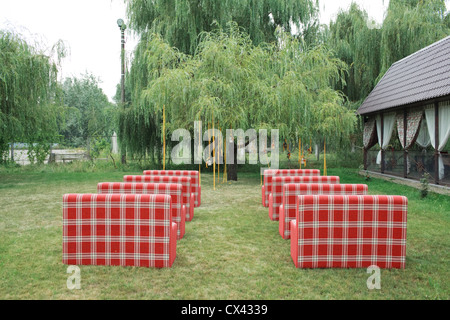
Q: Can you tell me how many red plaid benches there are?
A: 8